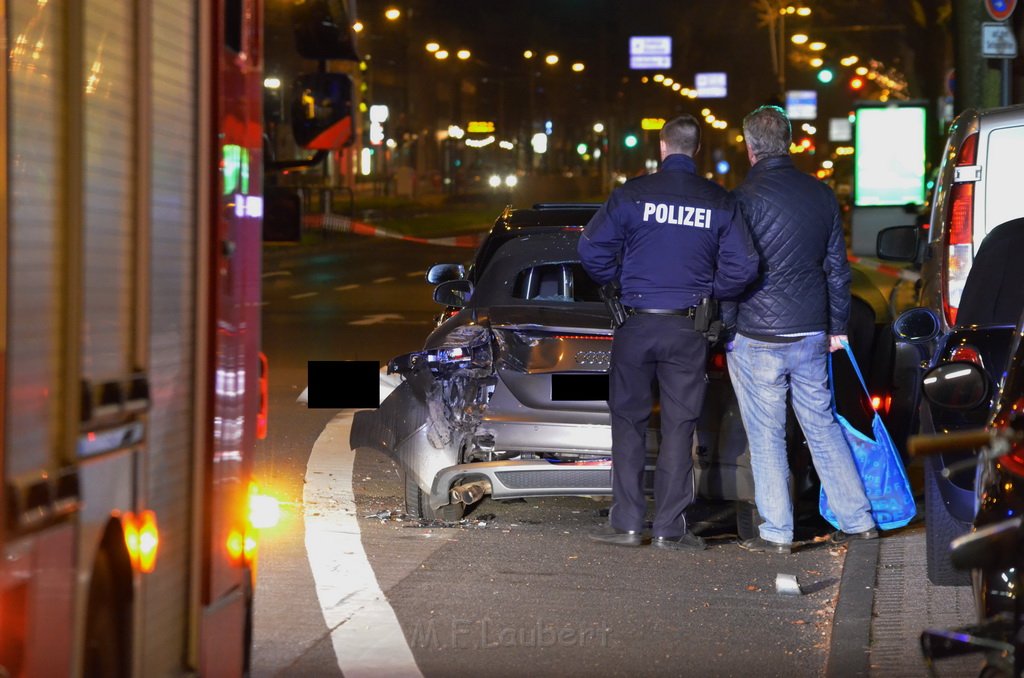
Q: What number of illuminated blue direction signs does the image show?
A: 3